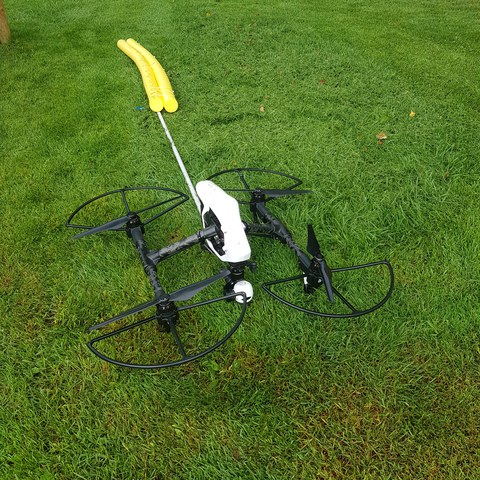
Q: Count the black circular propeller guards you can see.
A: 4